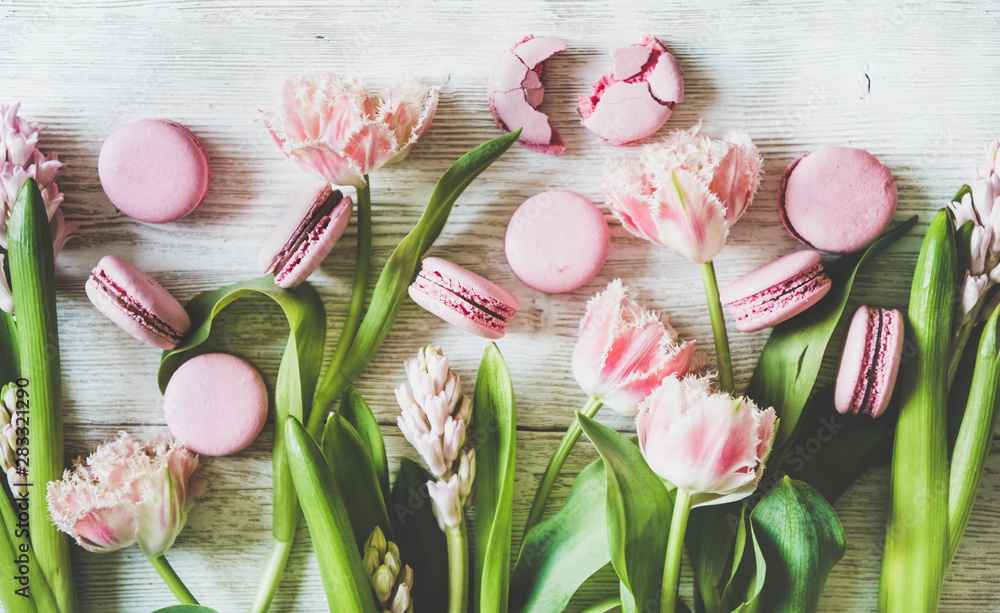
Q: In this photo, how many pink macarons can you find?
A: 11